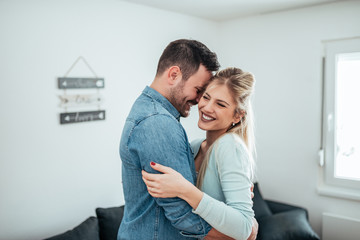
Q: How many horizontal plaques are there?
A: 3